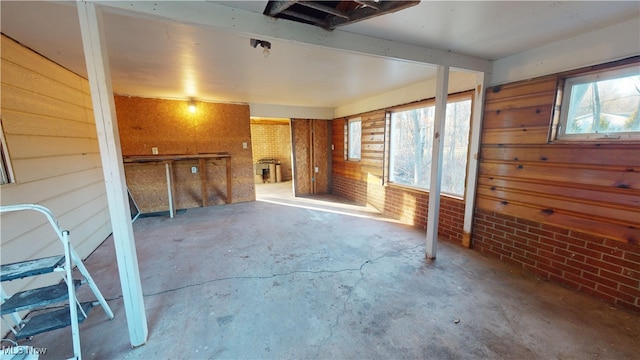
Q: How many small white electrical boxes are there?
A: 5